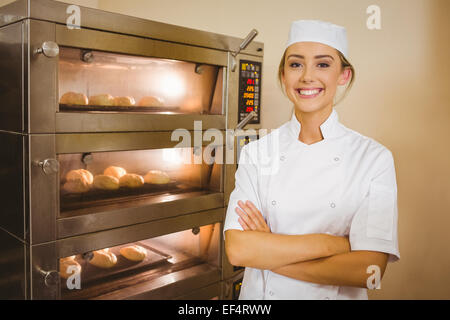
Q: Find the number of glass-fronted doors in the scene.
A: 3